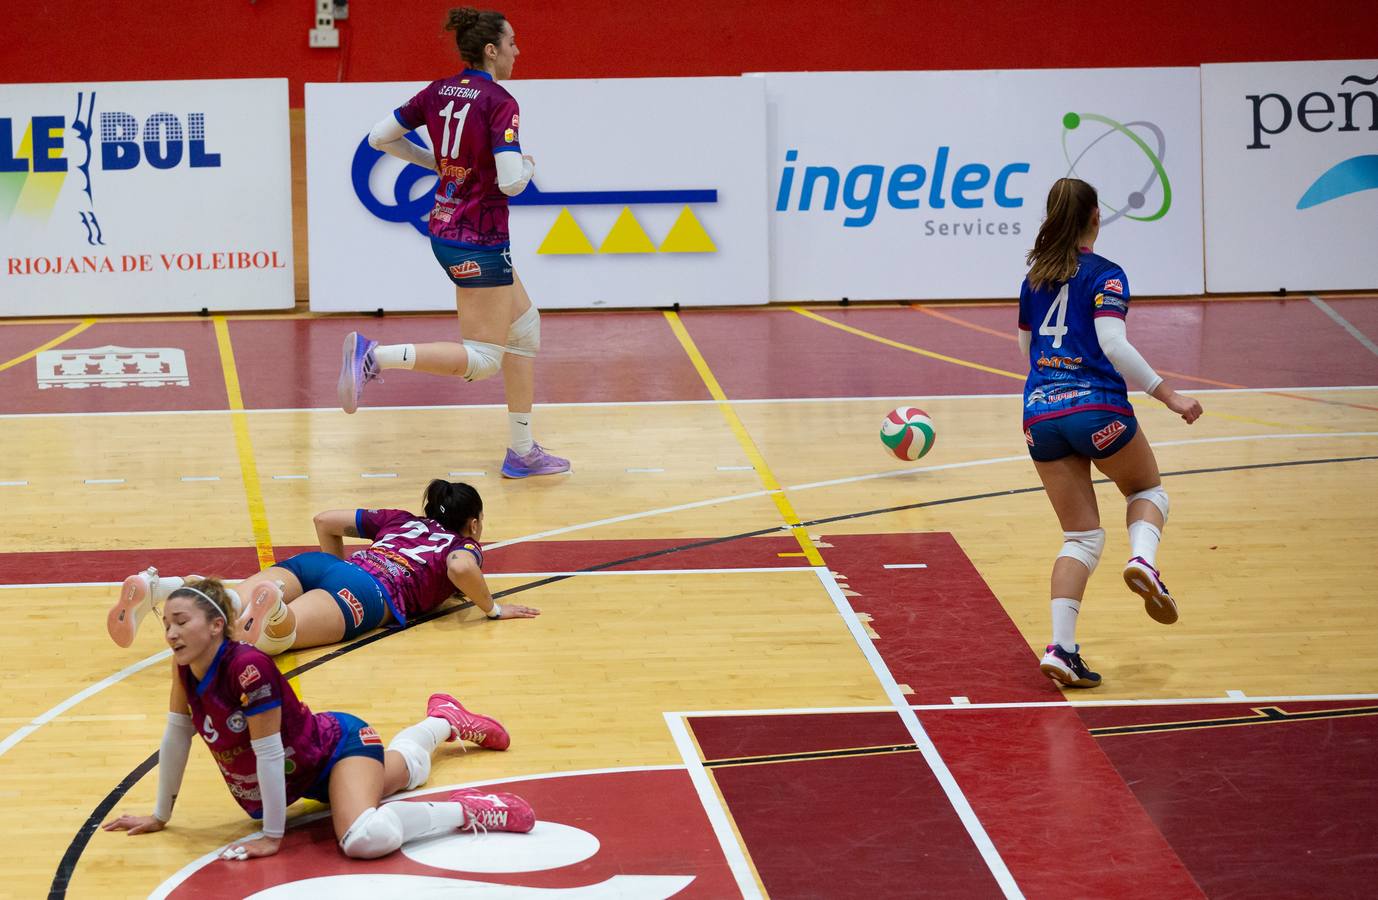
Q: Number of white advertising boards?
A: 4